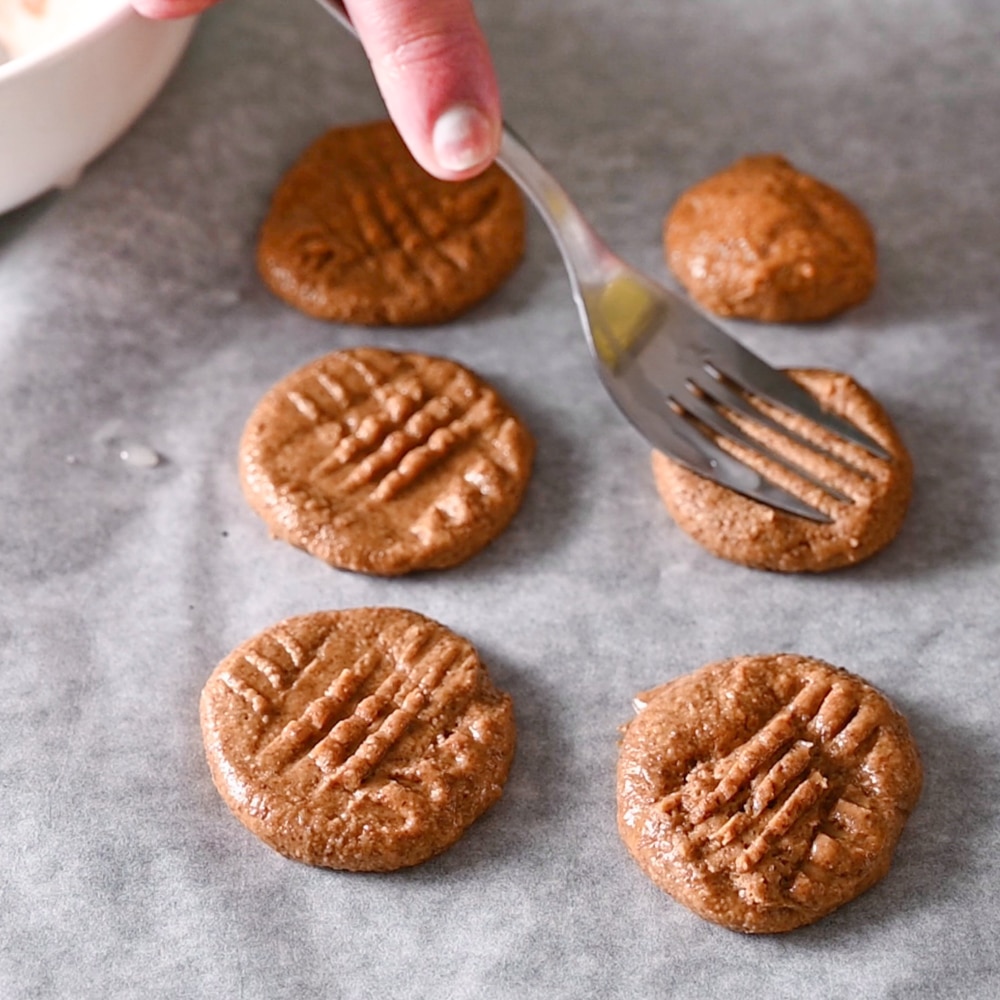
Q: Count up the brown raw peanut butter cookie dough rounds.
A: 6